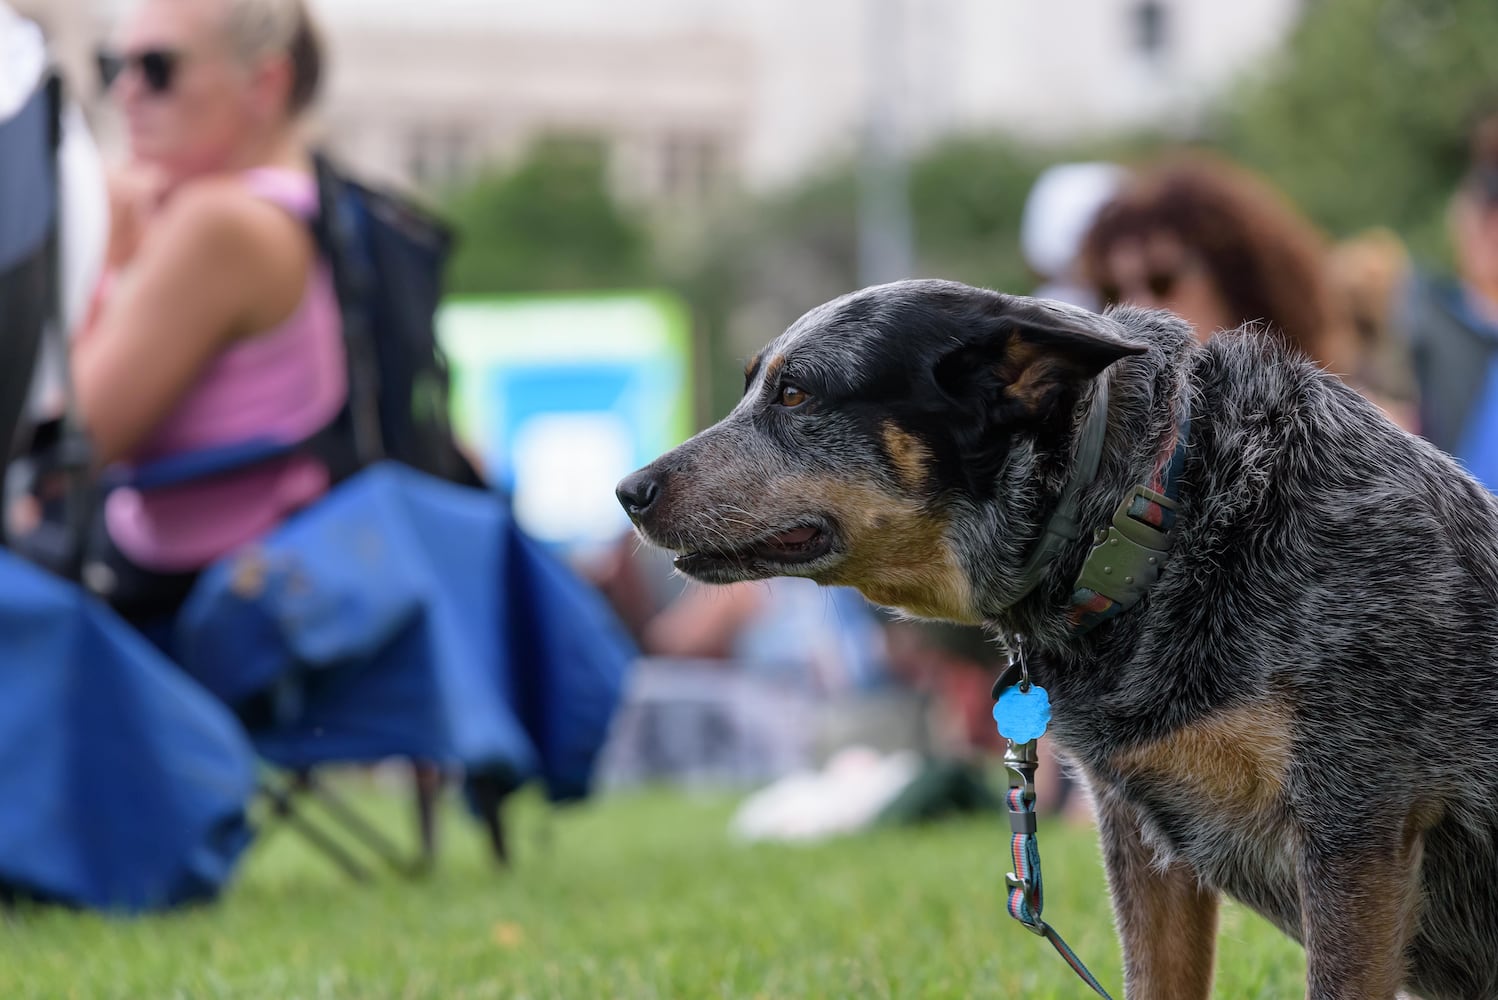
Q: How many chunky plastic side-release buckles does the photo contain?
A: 1